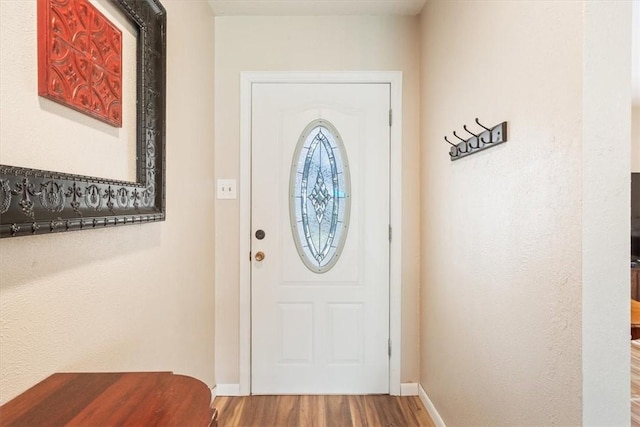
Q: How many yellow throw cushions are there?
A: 0